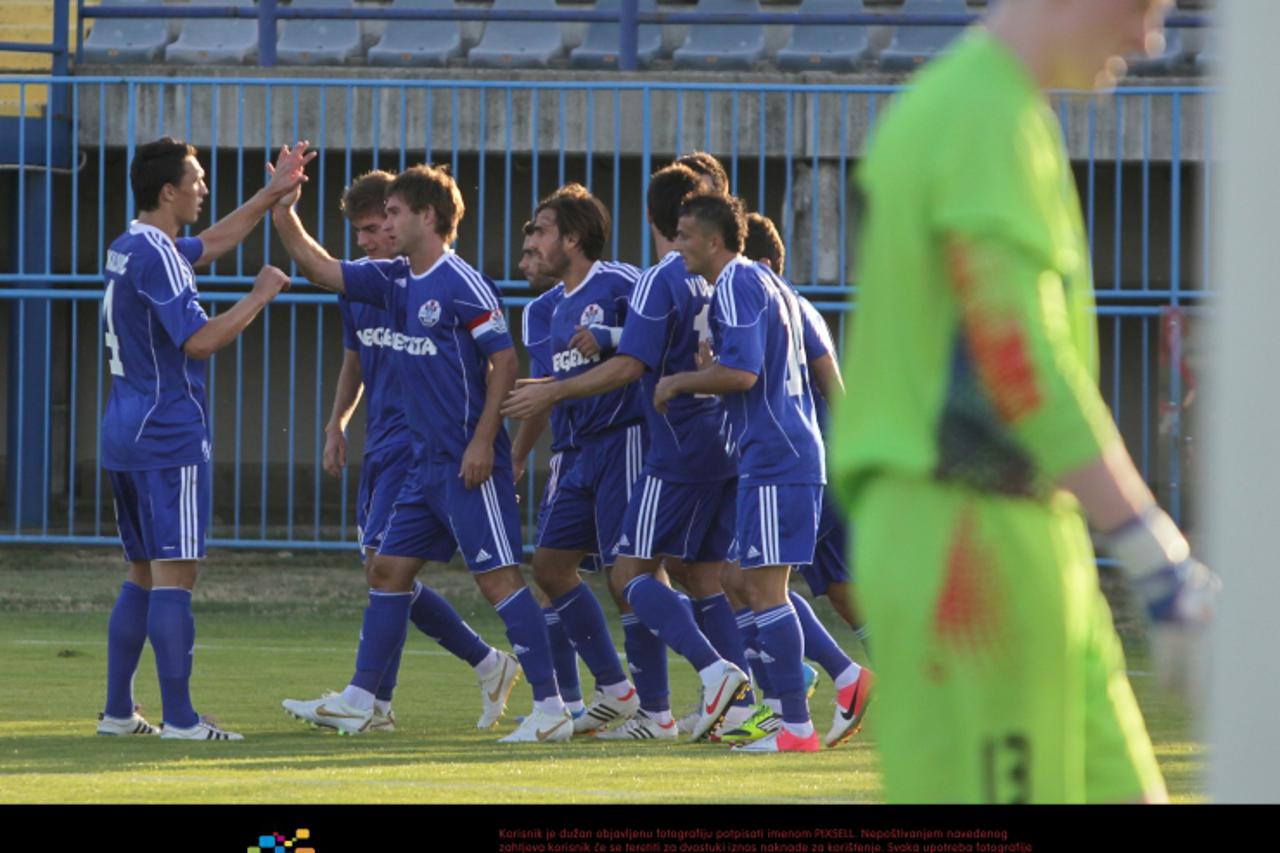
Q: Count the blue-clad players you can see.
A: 9